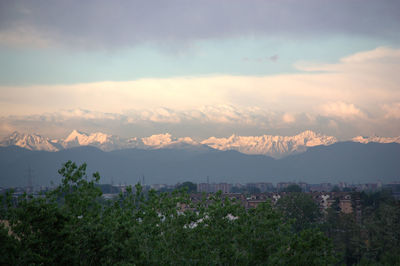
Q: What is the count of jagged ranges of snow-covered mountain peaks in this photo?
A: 1